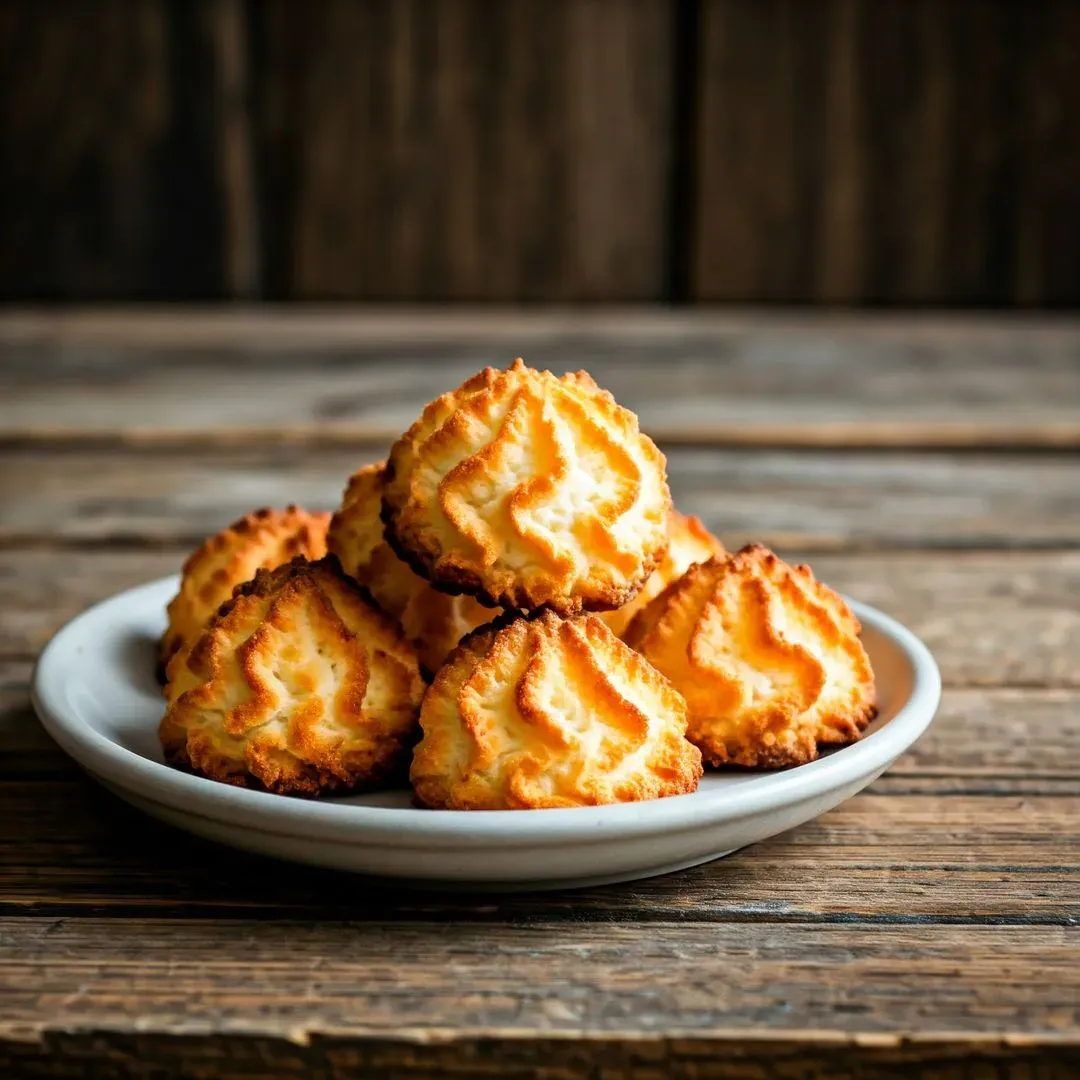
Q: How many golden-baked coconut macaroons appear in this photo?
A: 7